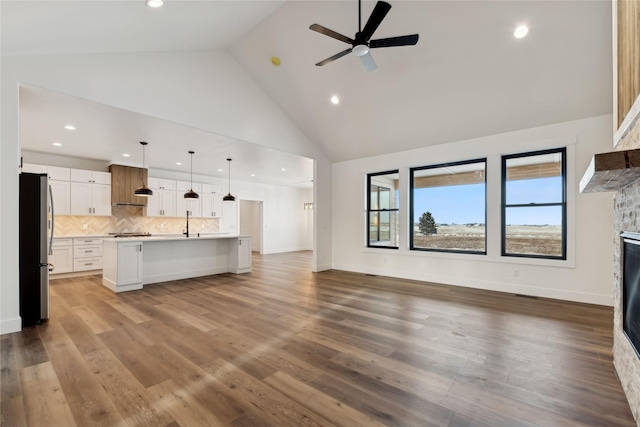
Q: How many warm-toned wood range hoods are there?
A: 1